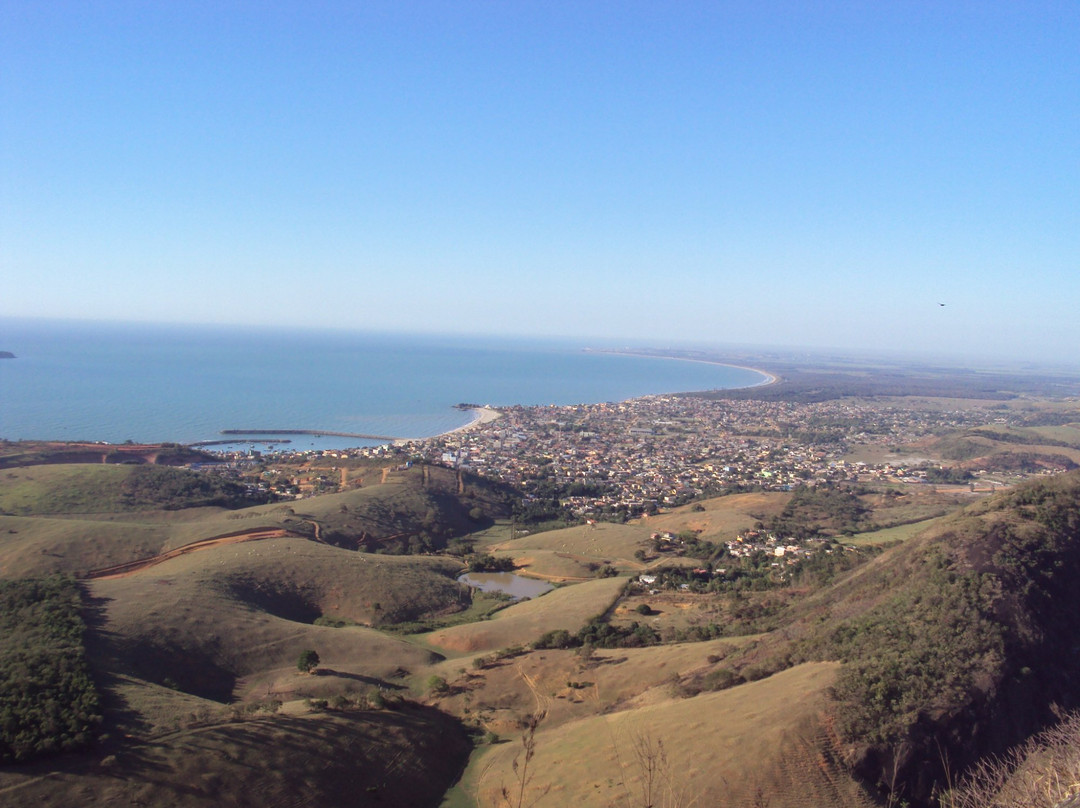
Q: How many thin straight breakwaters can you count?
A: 2